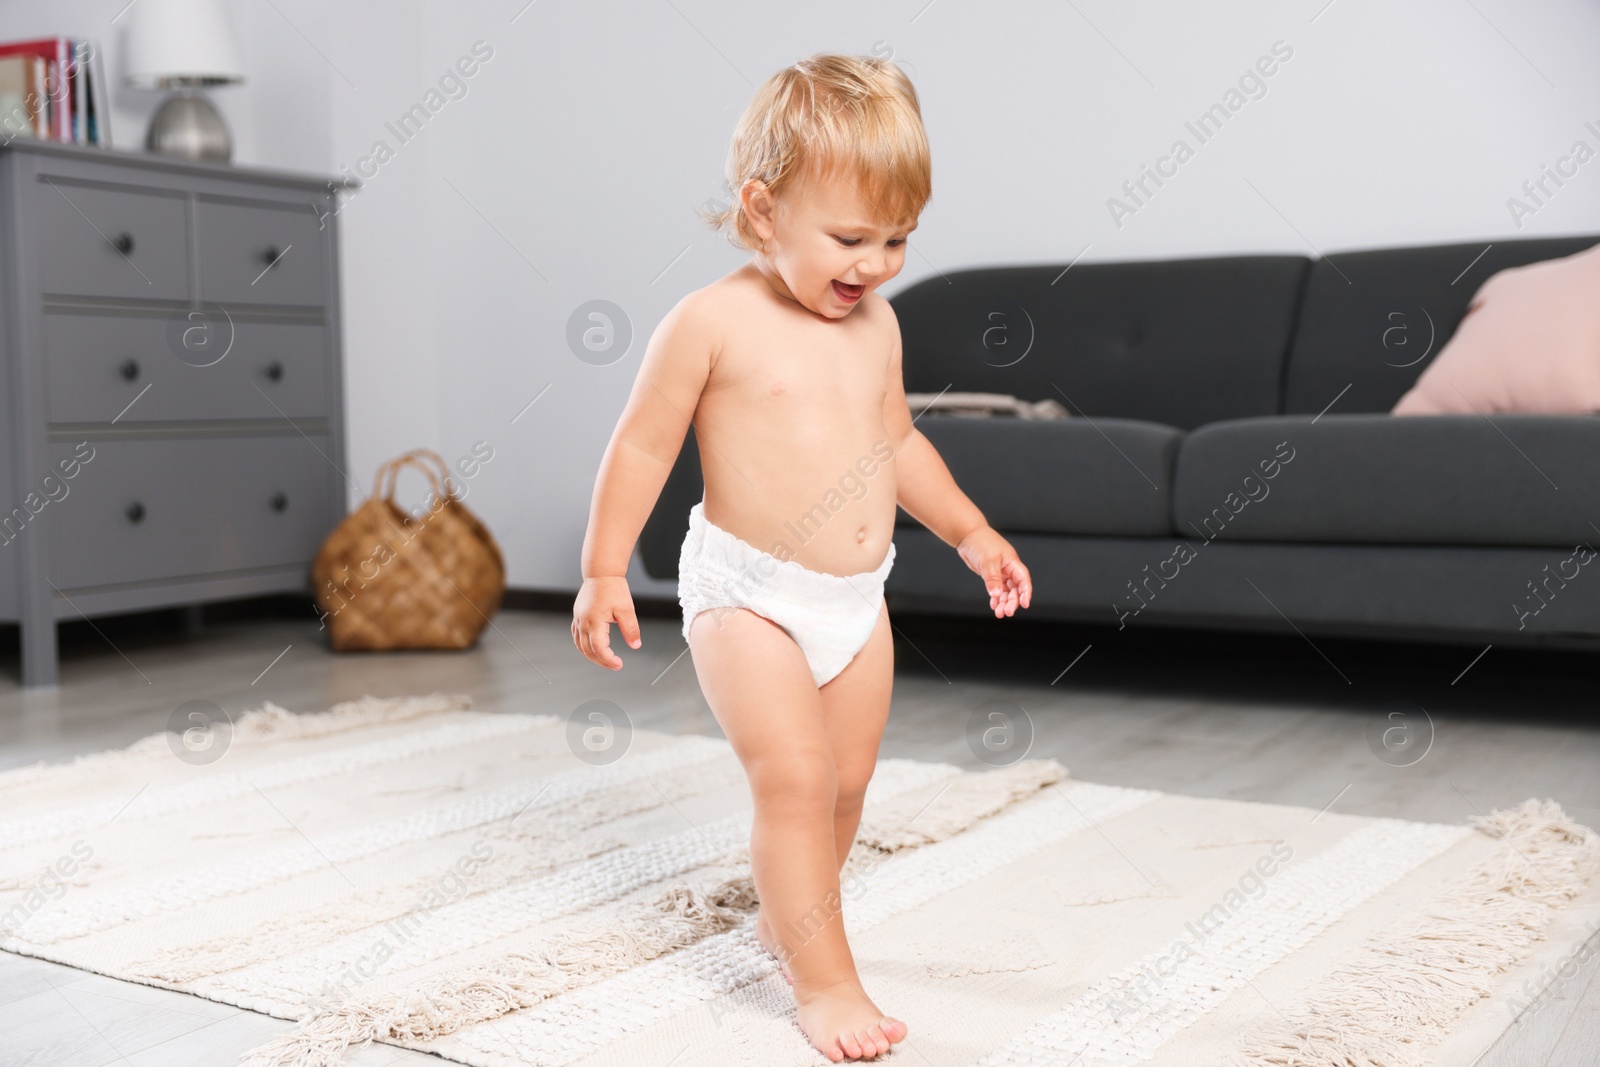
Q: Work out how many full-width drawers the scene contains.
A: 2